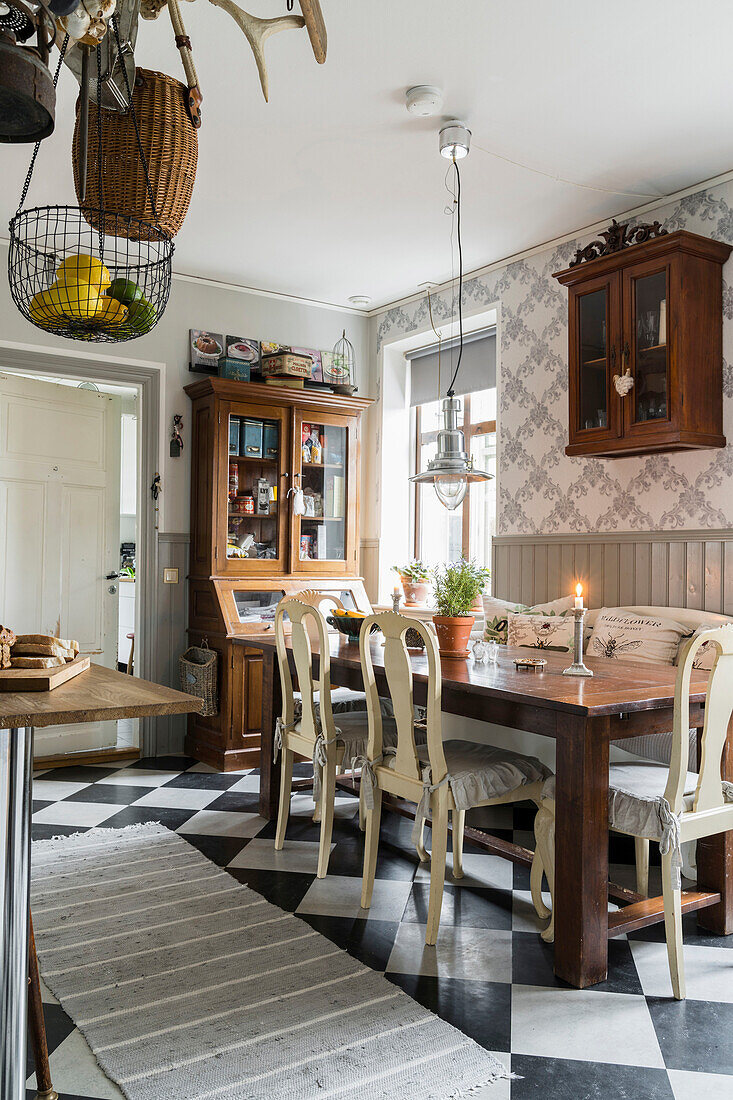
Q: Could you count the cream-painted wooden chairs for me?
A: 4